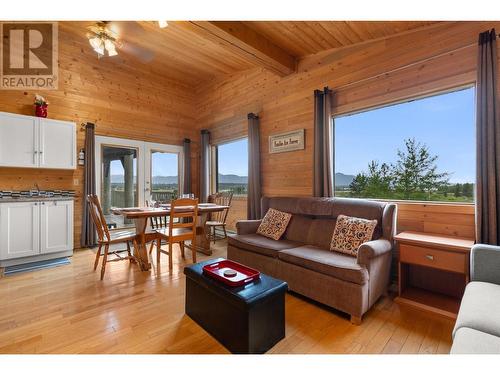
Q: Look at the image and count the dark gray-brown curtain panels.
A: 6